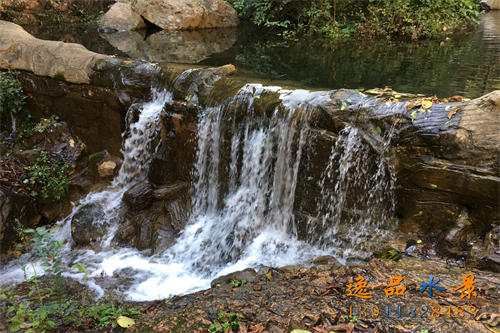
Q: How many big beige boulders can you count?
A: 2